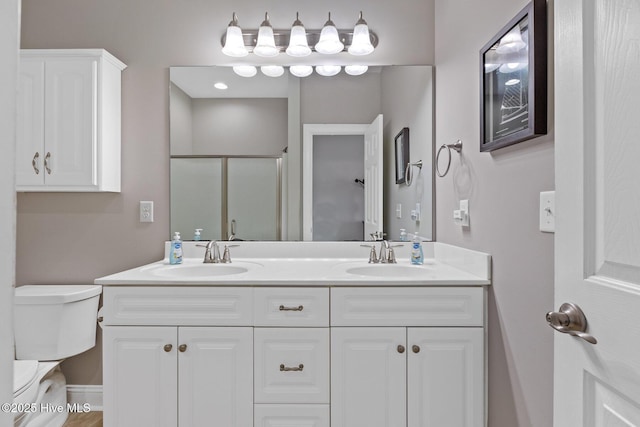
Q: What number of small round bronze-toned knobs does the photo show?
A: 4